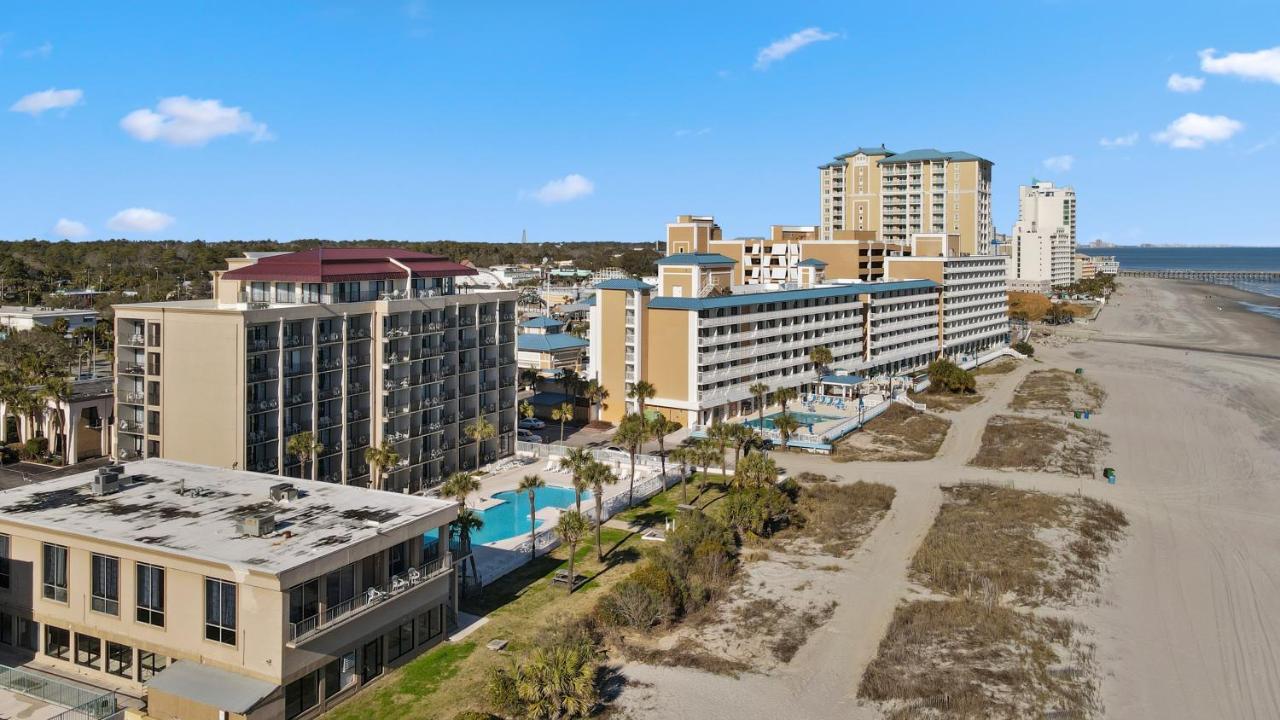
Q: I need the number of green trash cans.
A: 3